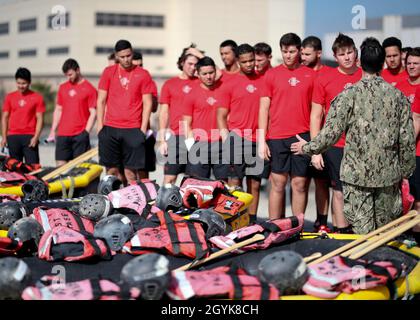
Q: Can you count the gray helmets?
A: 11